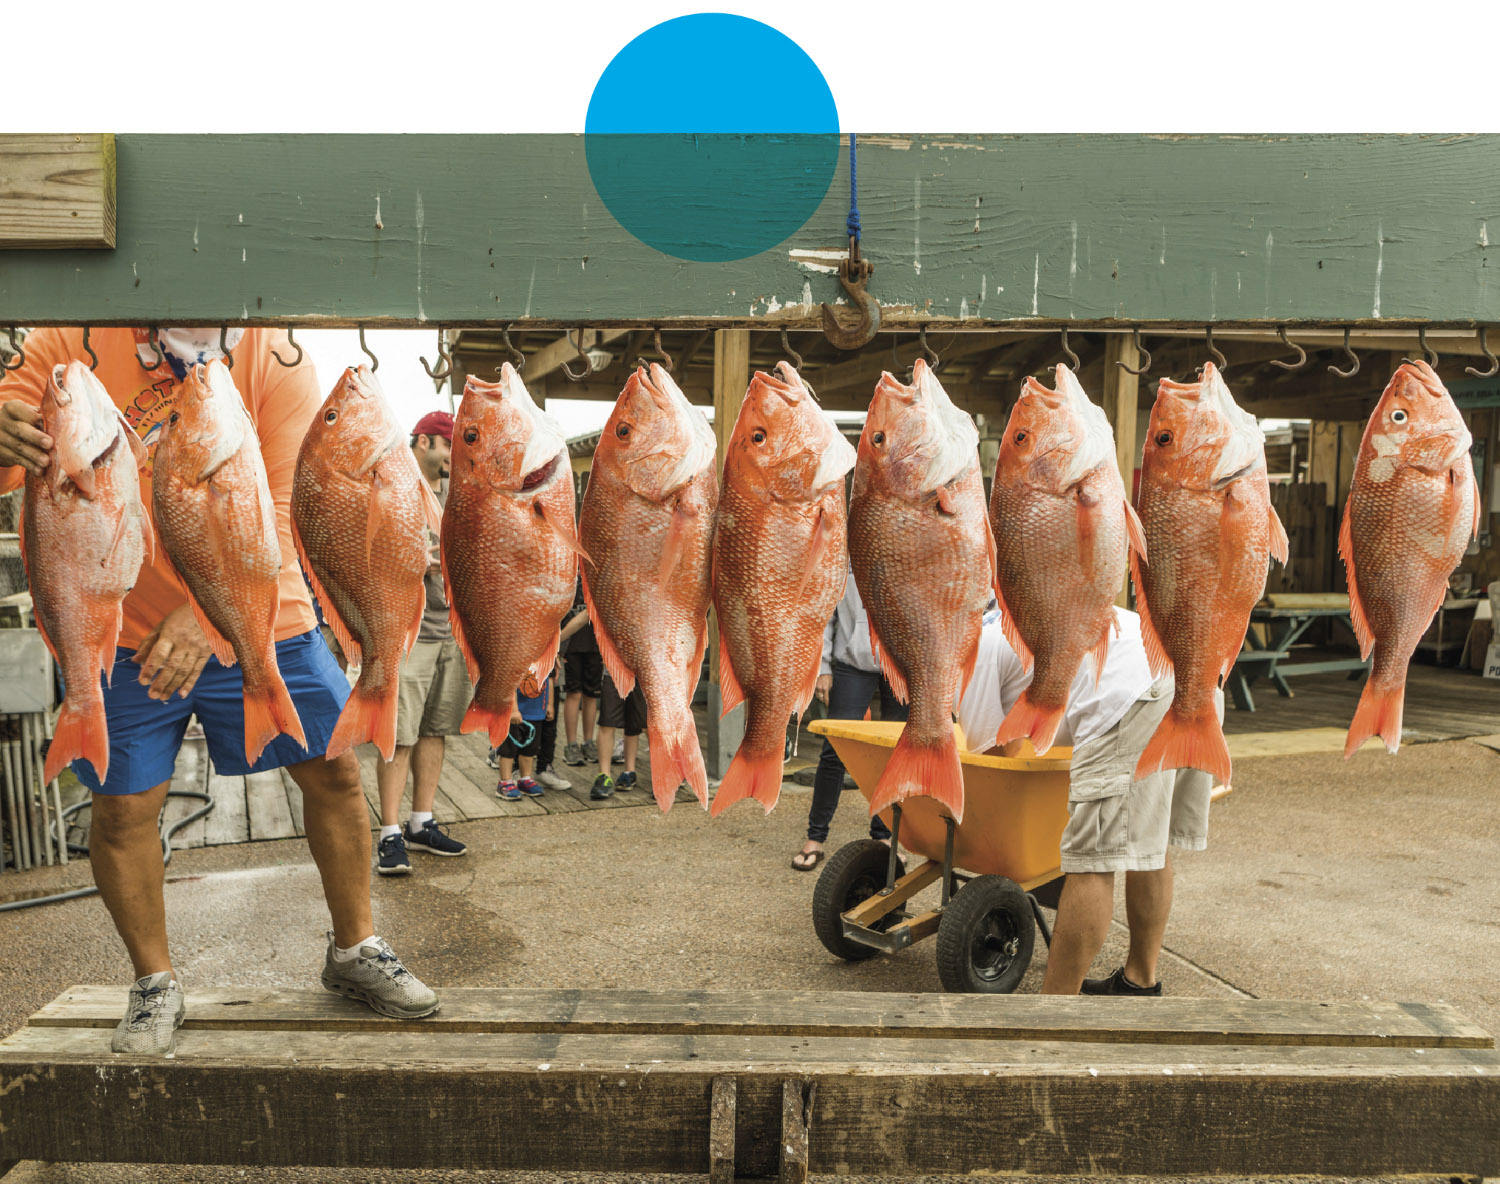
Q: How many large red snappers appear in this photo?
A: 10